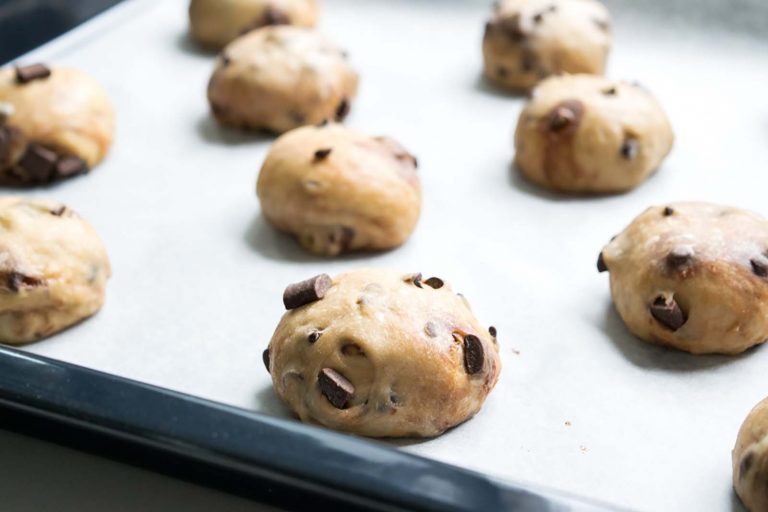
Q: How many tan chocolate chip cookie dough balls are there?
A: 10